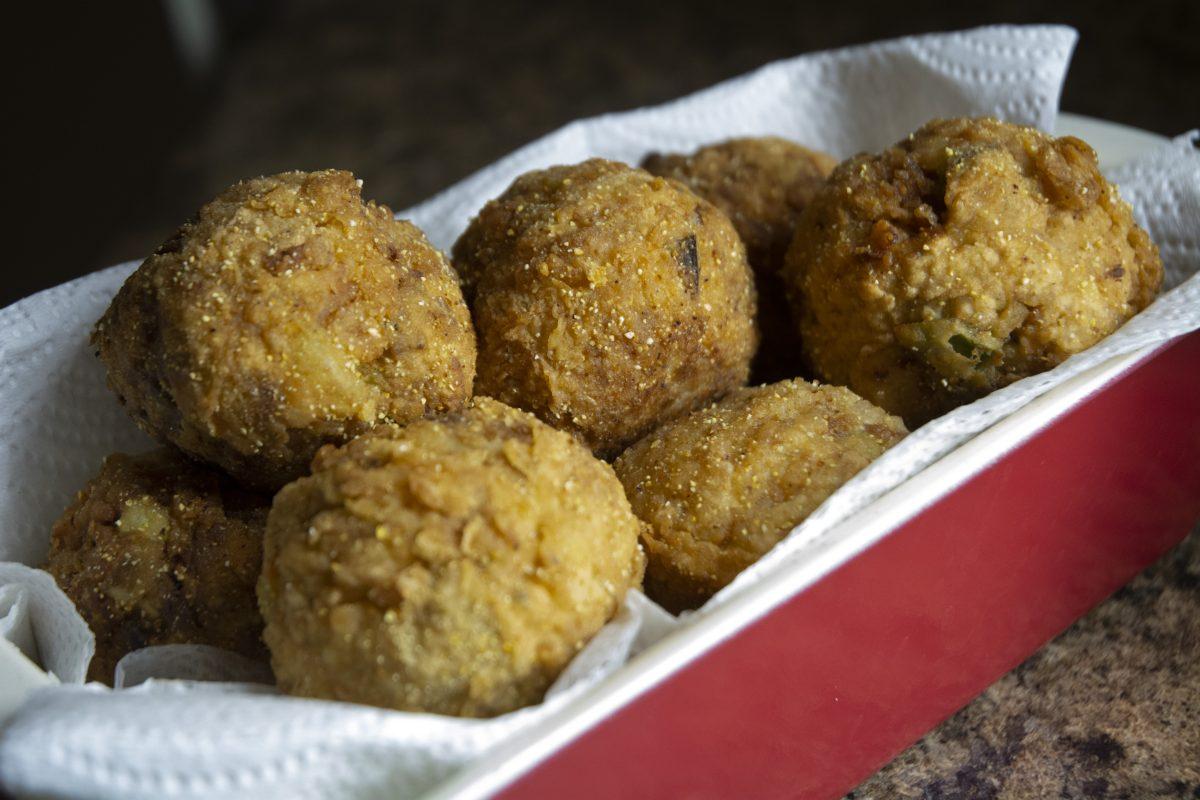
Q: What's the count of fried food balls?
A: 7